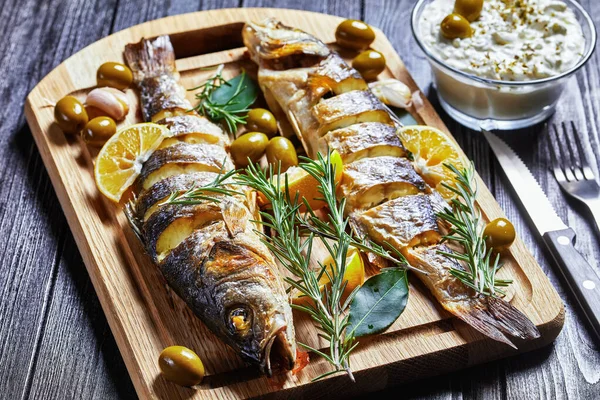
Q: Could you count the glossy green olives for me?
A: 12